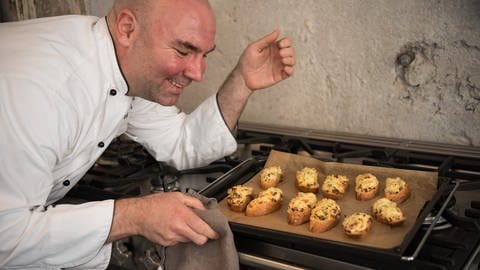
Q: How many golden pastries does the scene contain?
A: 11